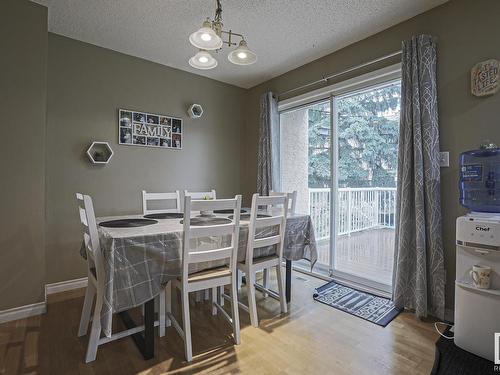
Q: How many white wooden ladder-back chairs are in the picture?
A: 6